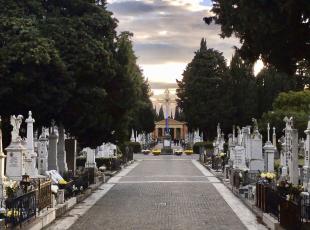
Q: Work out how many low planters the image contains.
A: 4